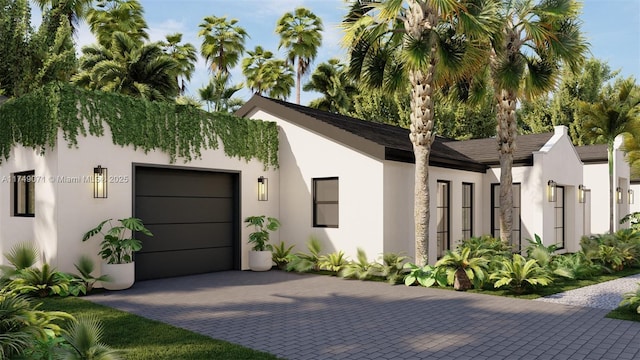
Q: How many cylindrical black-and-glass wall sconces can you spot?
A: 6